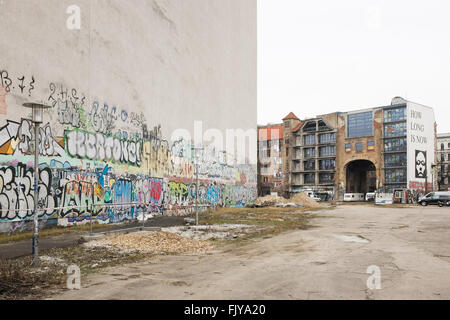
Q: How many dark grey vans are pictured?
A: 1